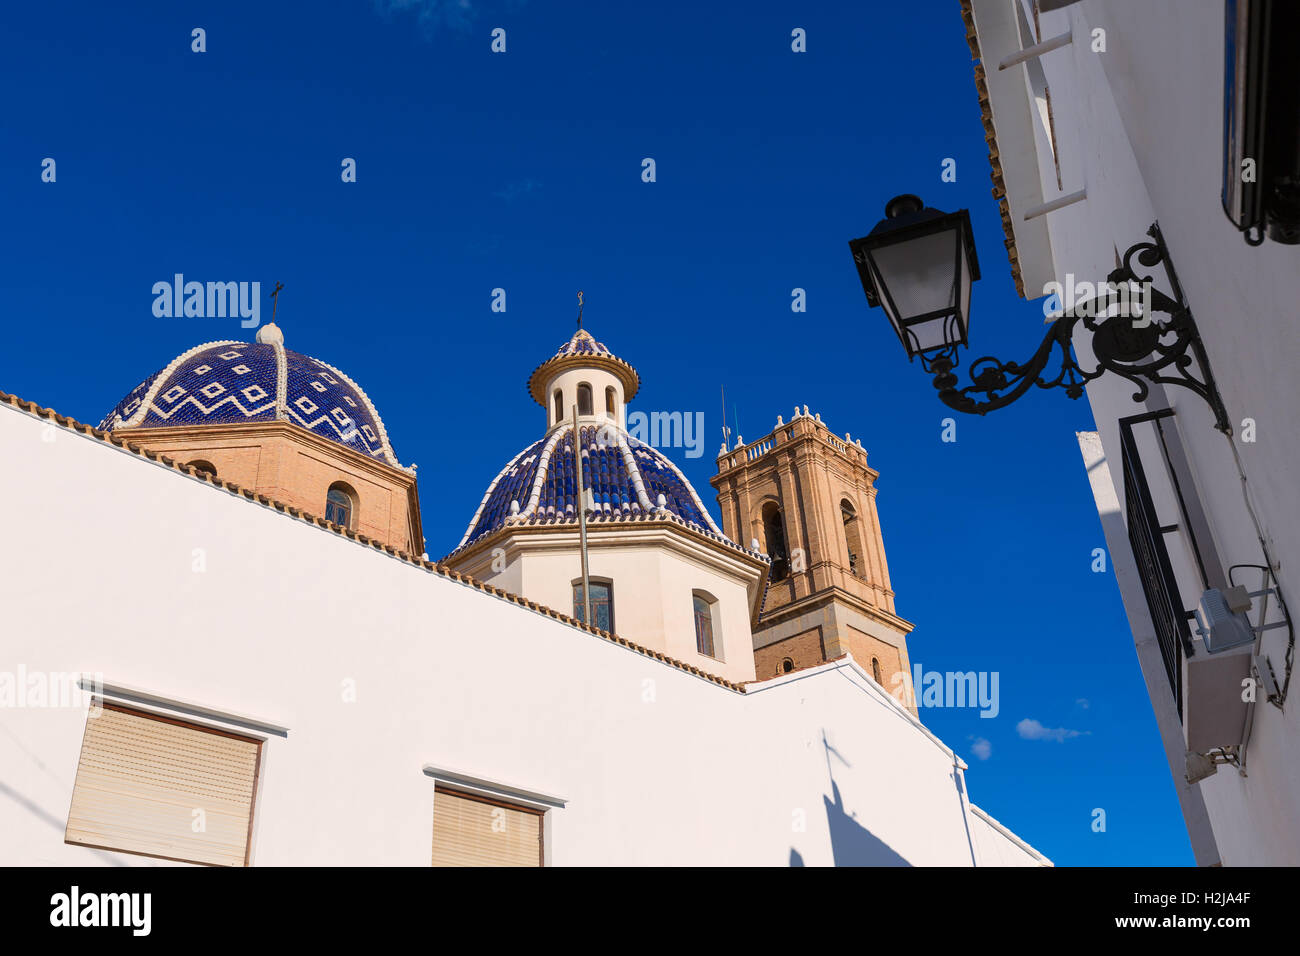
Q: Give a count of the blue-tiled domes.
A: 2